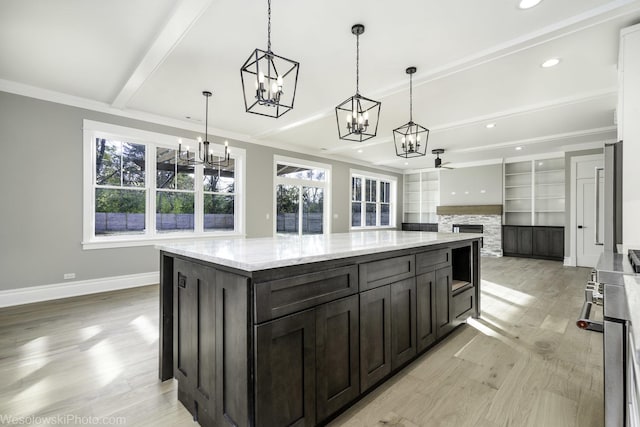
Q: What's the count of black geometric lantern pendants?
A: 3